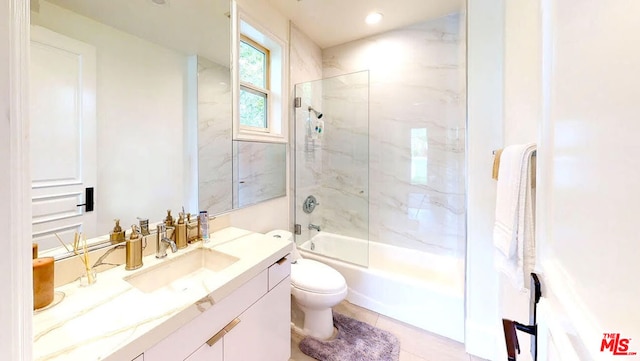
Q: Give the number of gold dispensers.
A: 2